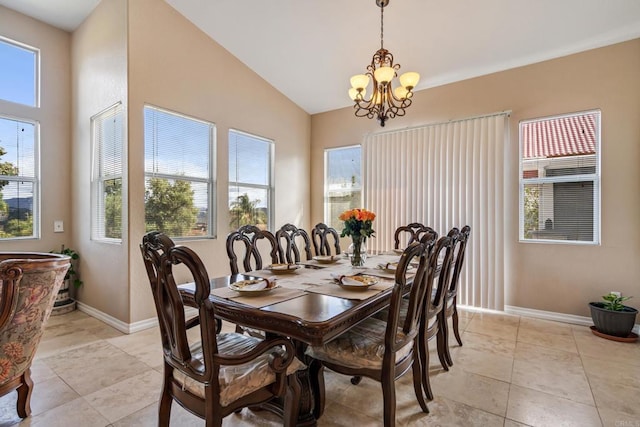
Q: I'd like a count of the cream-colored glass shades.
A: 6